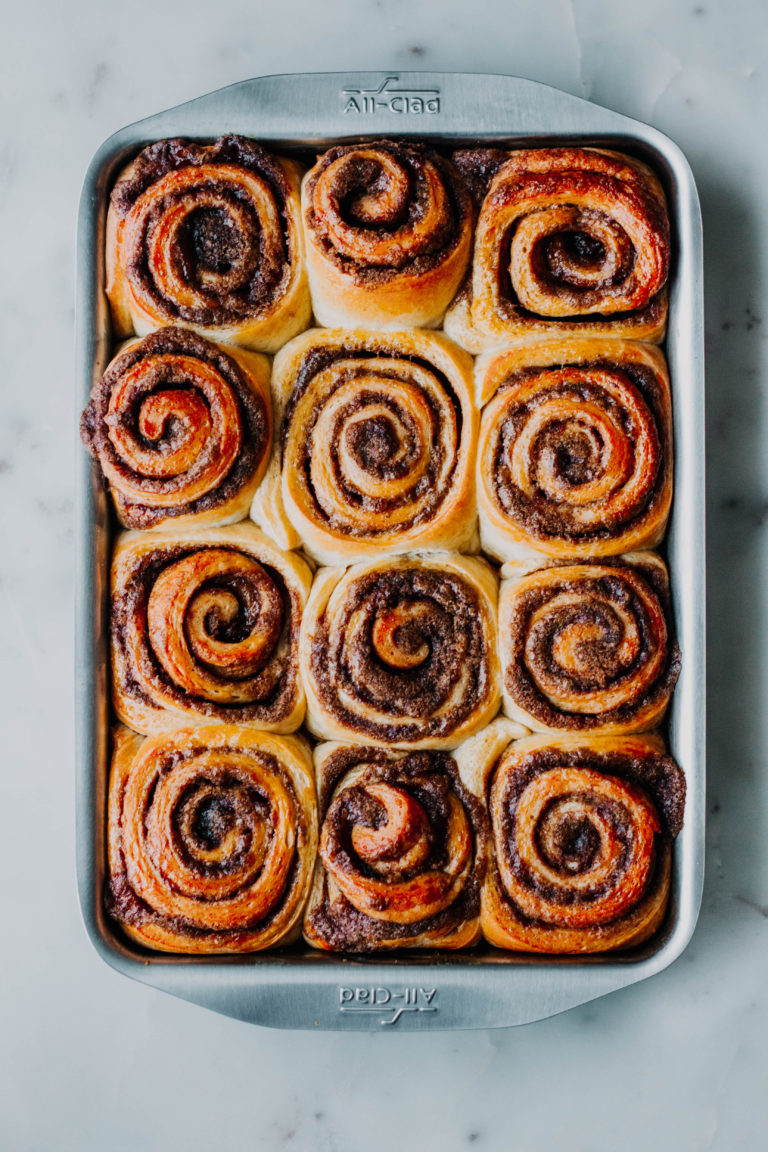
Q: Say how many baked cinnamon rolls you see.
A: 12